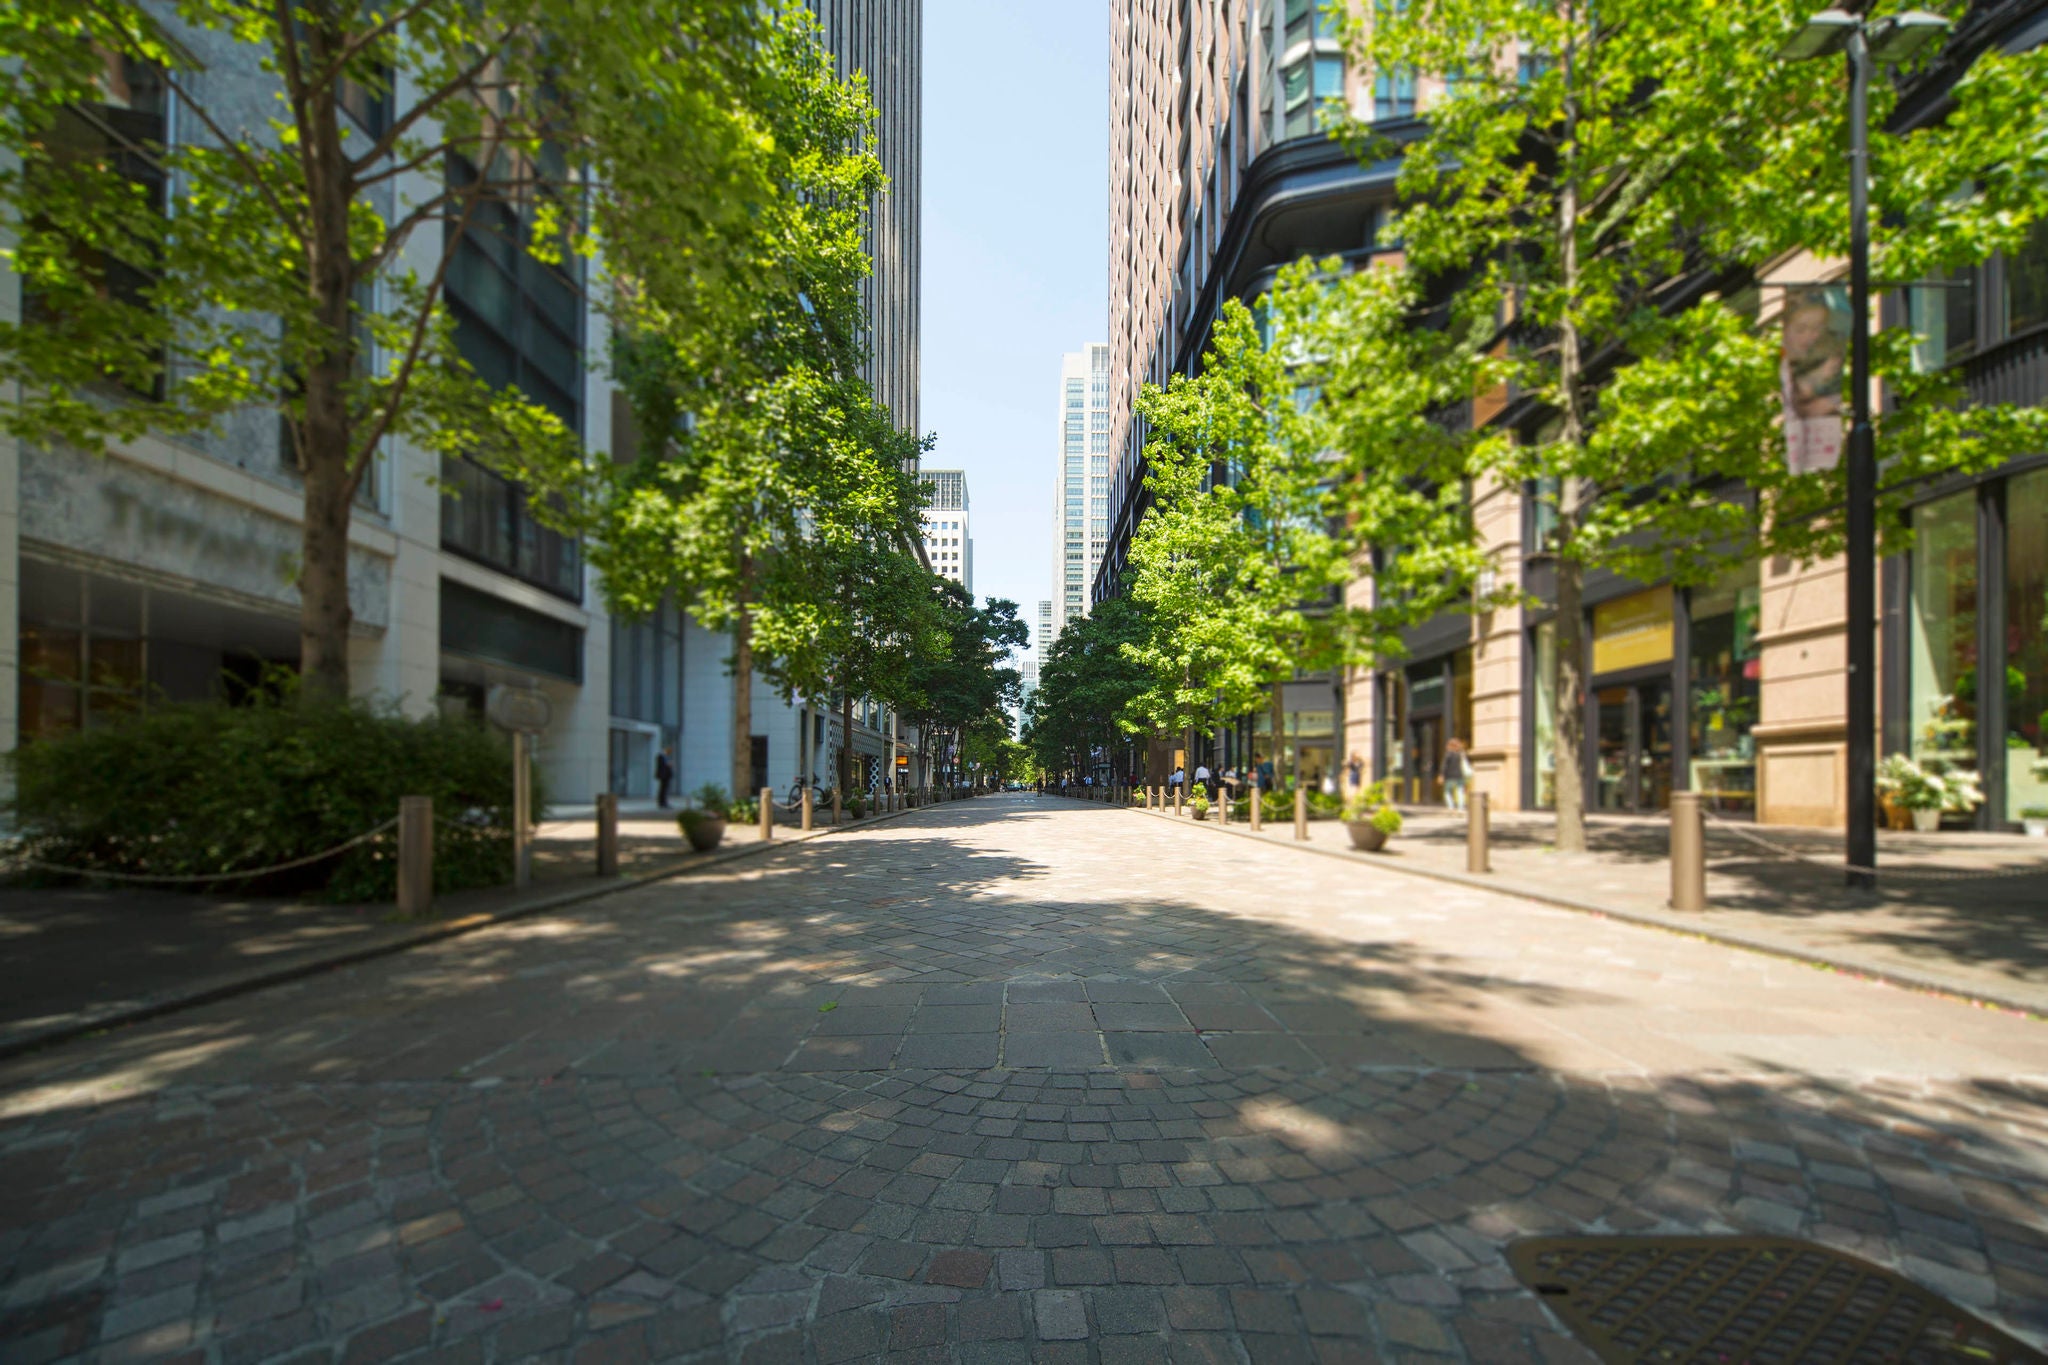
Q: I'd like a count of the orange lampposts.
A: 0